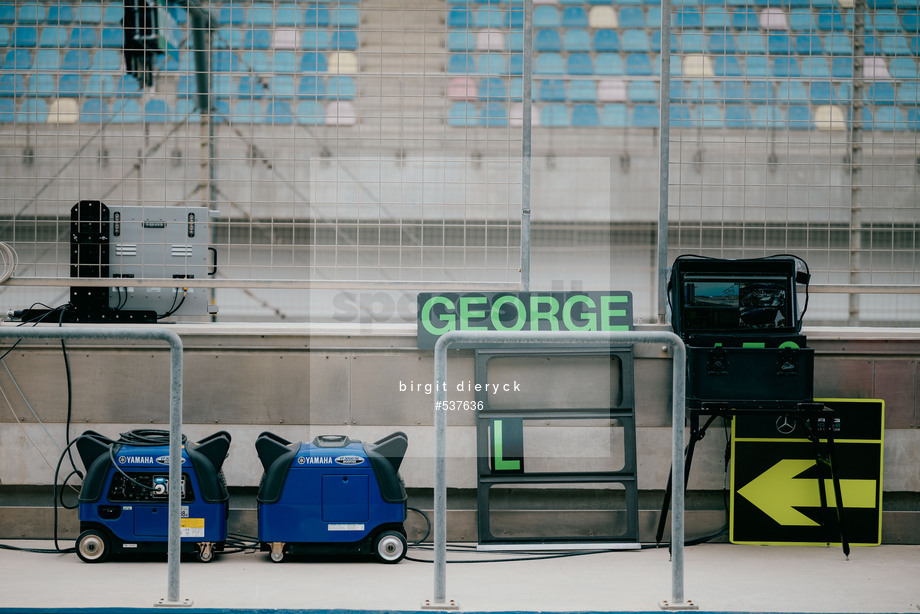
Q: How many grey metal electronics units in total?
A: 1